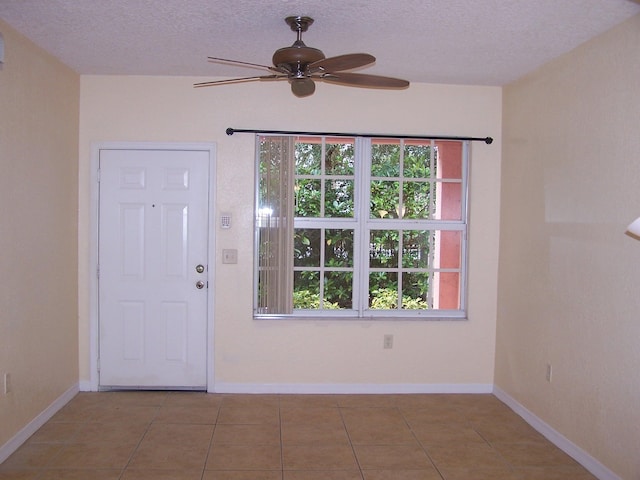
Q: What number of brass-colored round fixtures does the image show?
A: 2